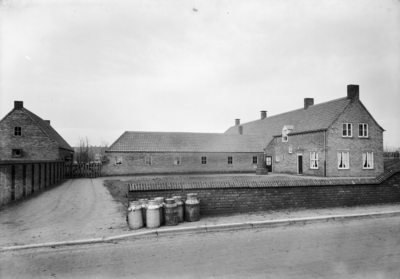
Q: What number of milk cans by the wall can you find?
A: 7